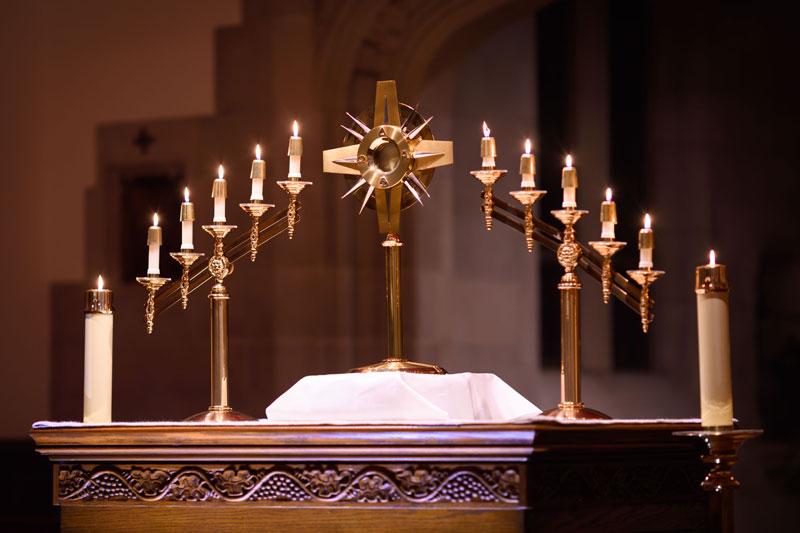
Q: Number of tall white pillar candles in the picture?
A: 2